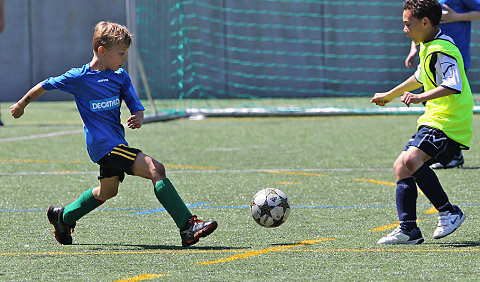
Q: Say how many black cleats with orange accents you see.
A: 2